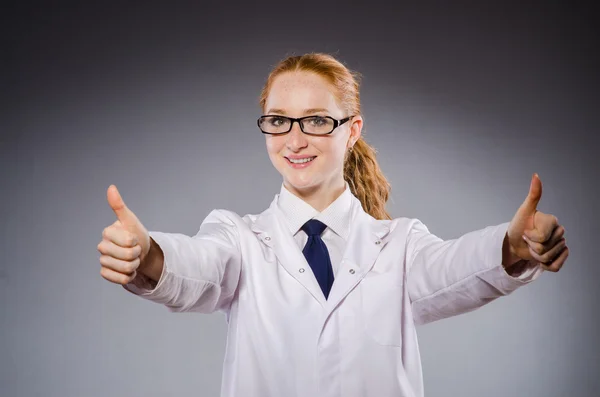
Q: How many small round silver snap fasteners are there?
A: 4